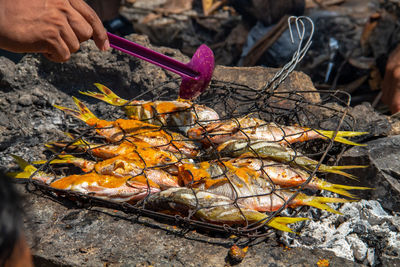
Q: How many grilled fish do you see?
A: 10